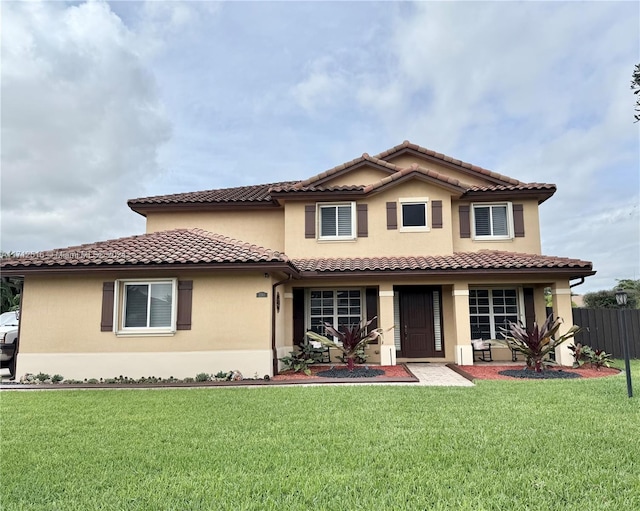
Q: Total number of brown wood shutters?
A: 11